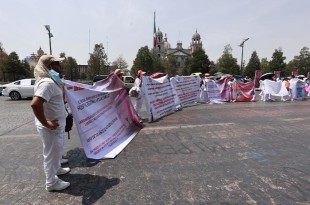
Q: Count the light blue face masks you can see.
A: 1